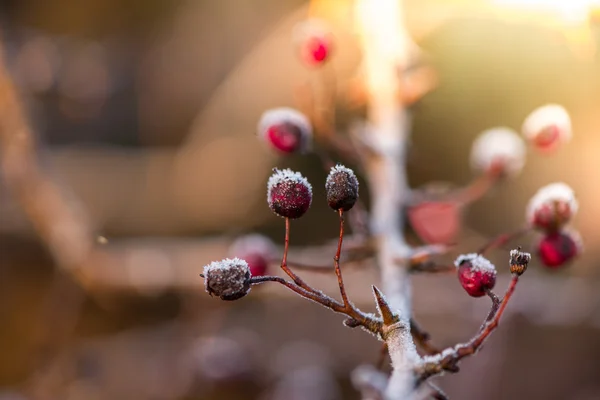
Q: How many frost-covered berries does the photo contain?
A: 11